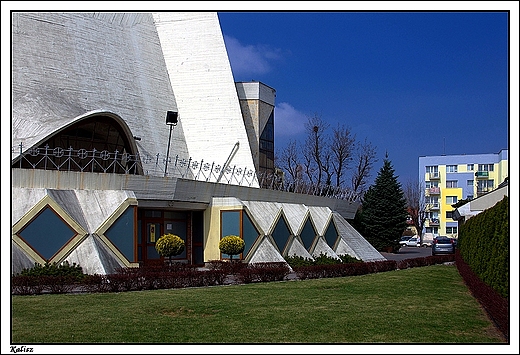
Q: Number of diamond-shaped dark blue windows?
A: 4